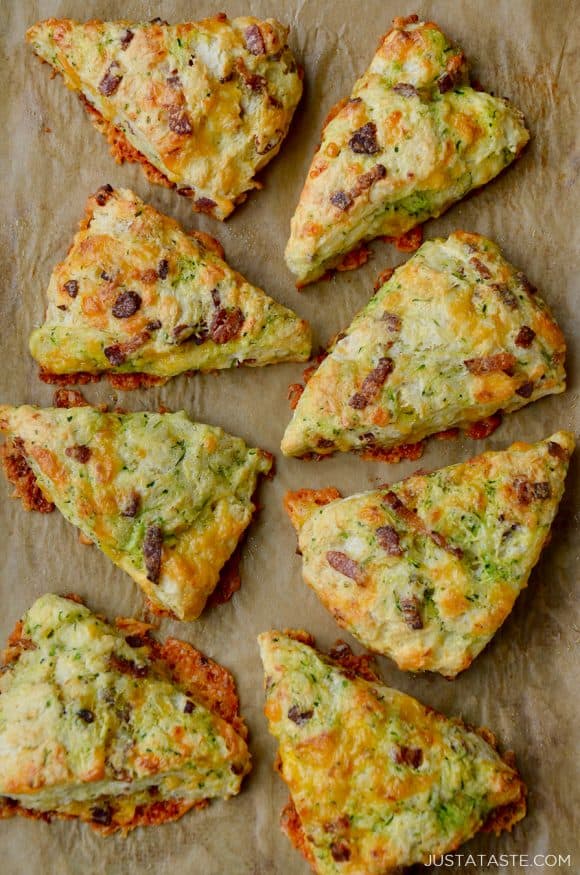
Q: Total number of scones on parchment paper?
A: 8